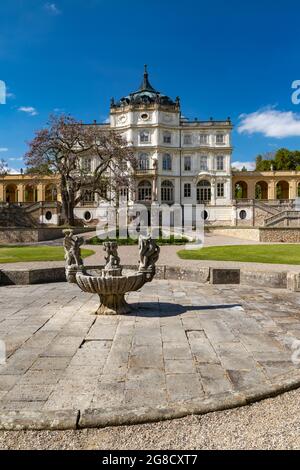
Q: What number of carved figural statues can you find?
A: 3